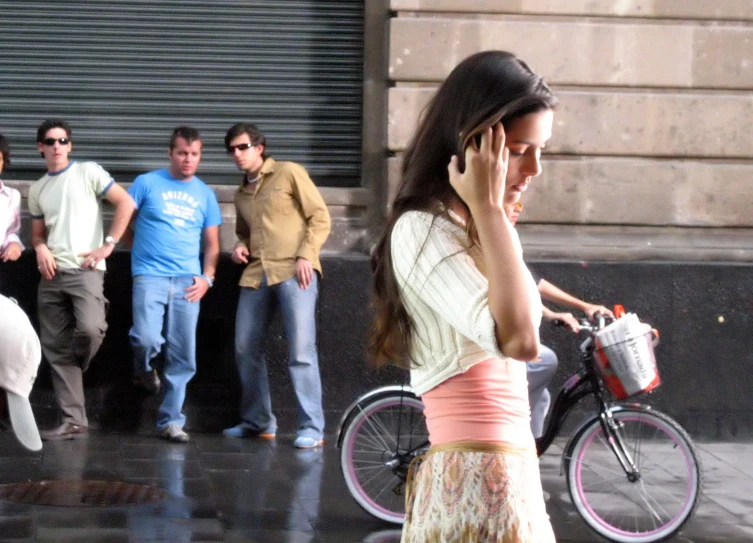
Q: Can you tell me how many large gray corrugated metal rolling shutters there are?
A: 1